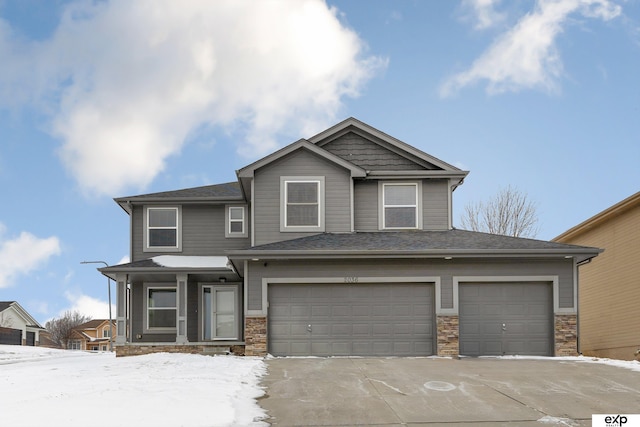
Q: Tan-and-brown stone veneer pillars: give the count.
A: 3